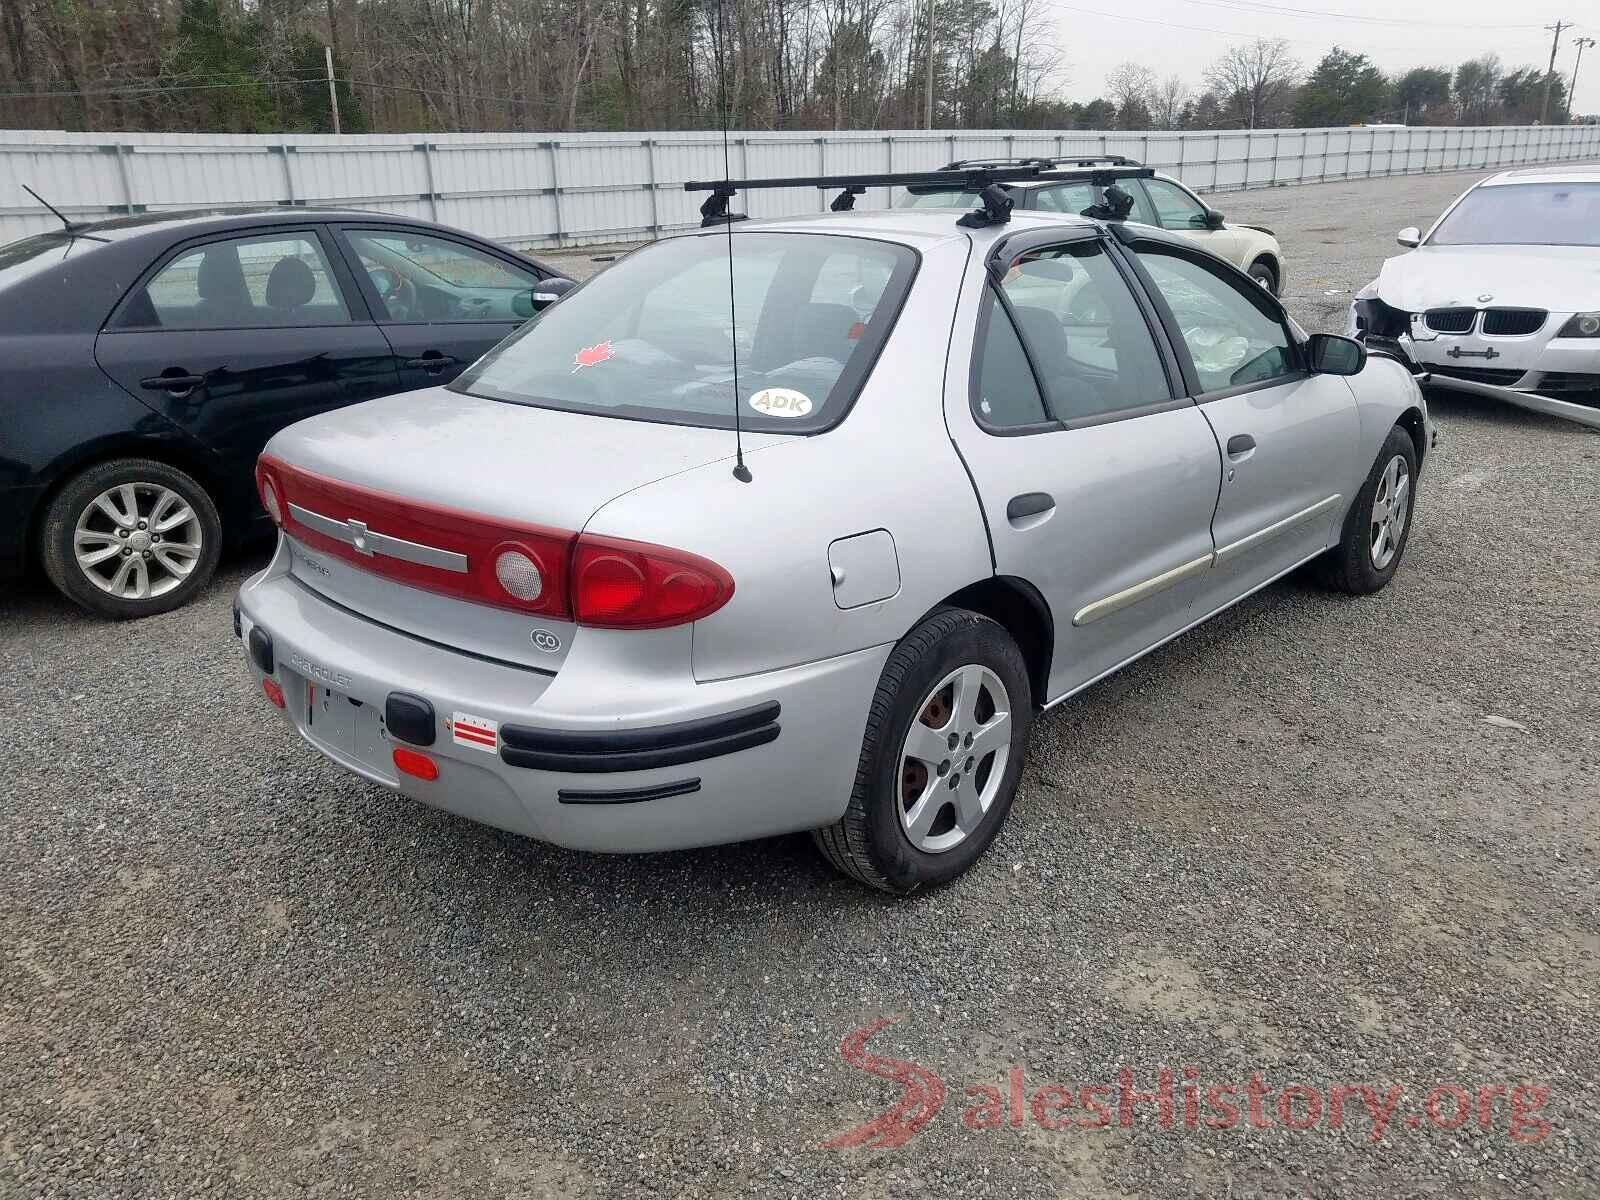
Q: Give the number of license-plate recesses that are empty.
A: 1